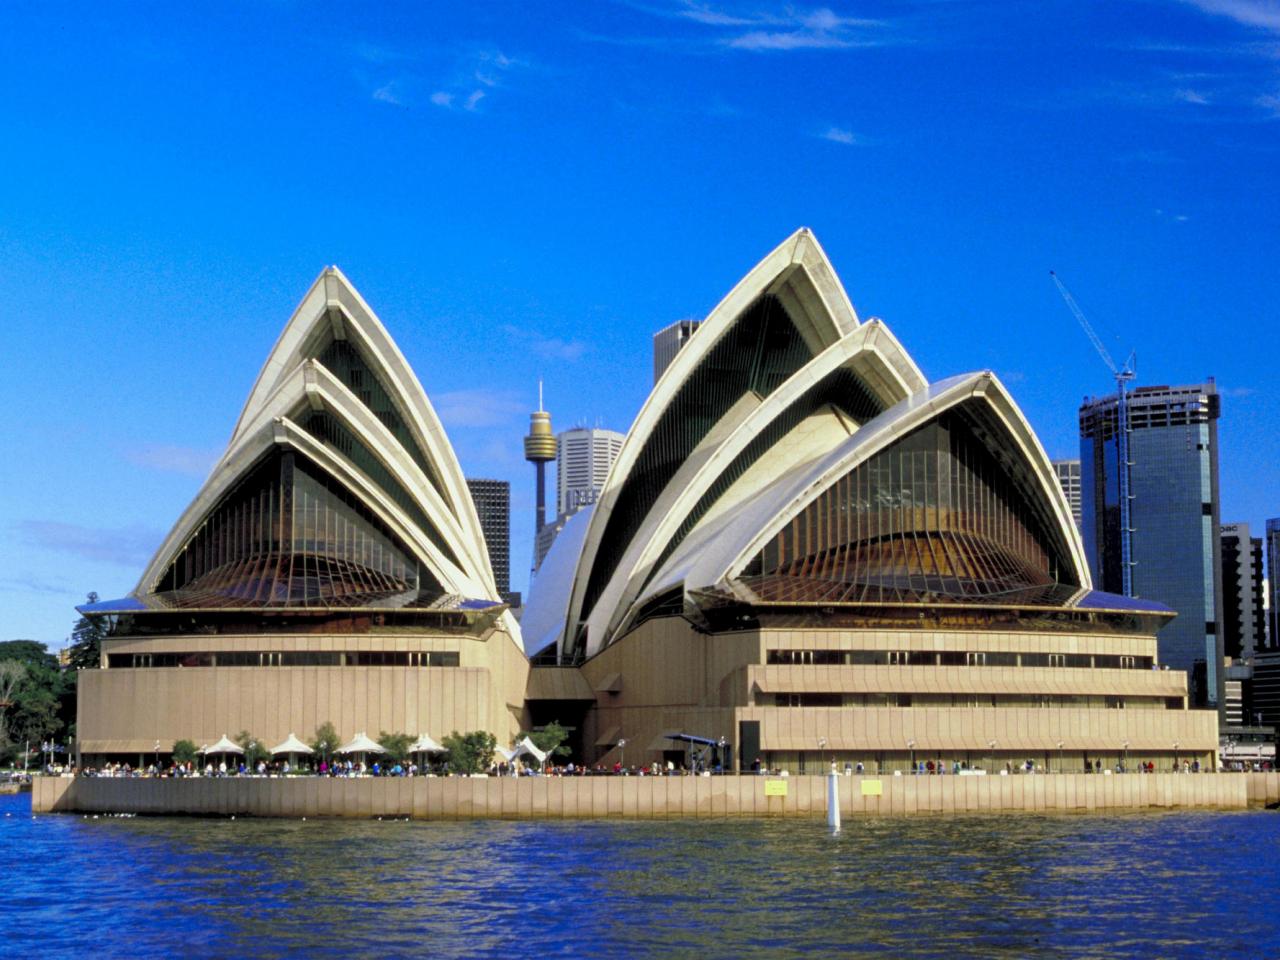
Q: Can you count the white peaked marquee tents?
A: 5